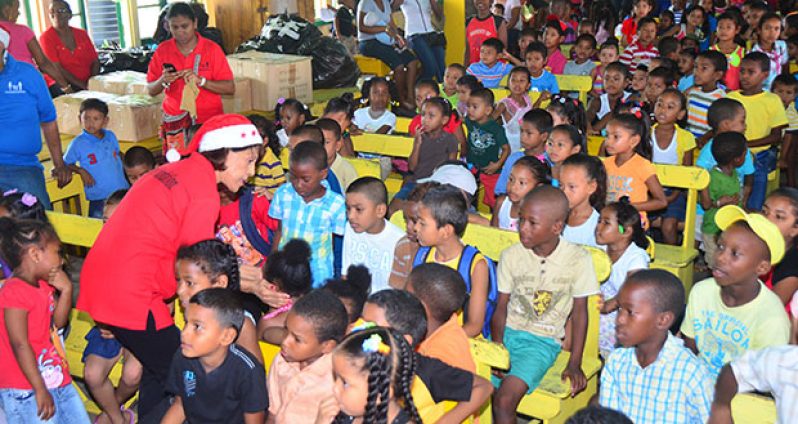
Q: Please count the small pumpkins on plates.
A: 0